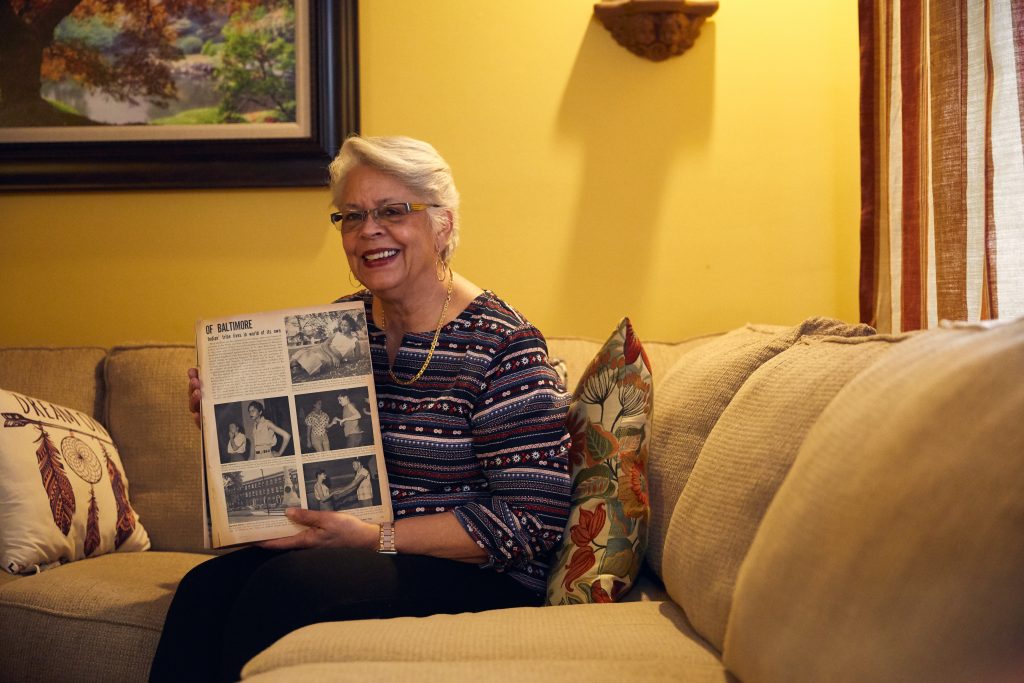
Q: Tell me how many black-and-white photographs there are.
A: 5